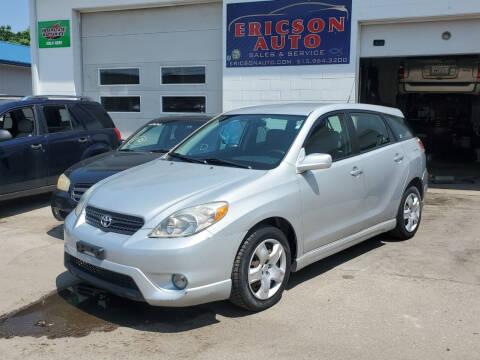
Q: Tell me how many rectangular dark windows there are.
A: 4